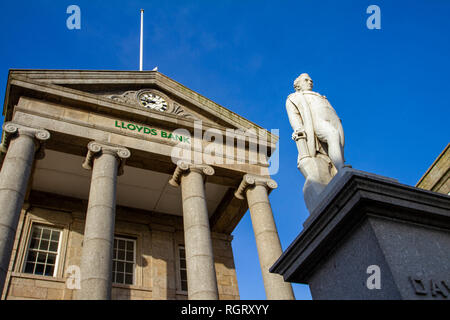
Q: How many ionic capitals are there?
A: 4